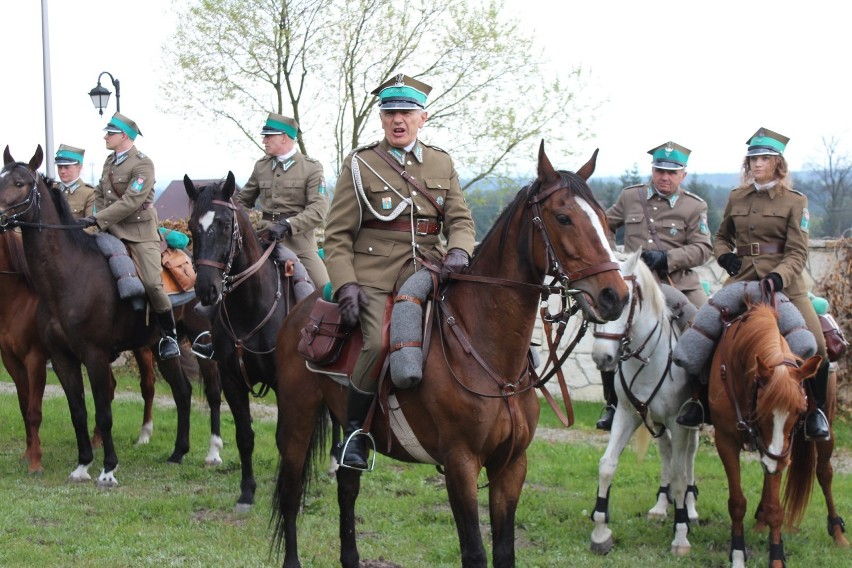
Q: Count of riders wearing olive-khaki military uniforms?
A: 6